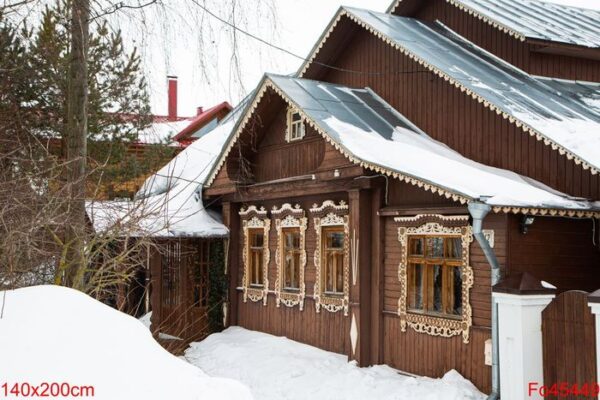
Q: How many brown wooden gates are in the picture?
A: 1